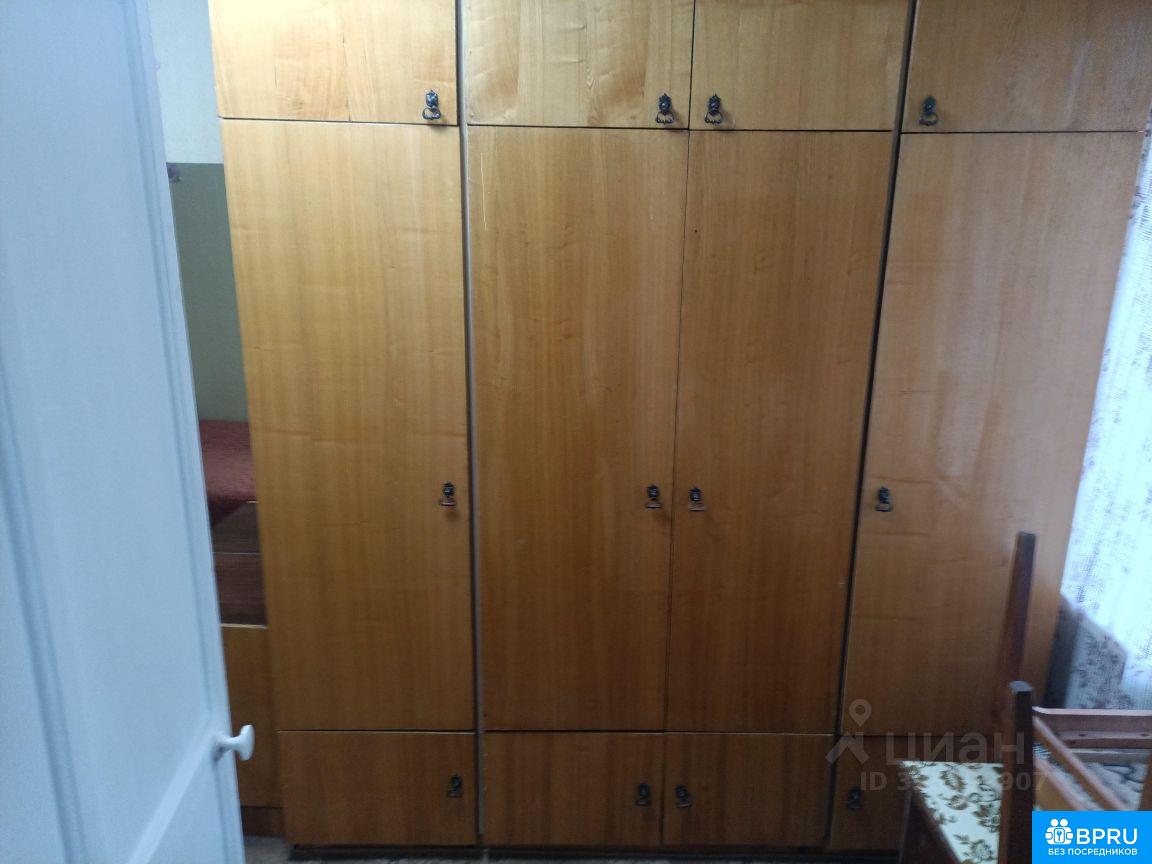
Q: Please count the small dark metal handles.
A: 12